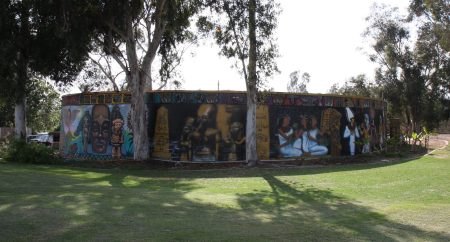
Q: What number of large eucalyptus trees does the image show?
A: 3